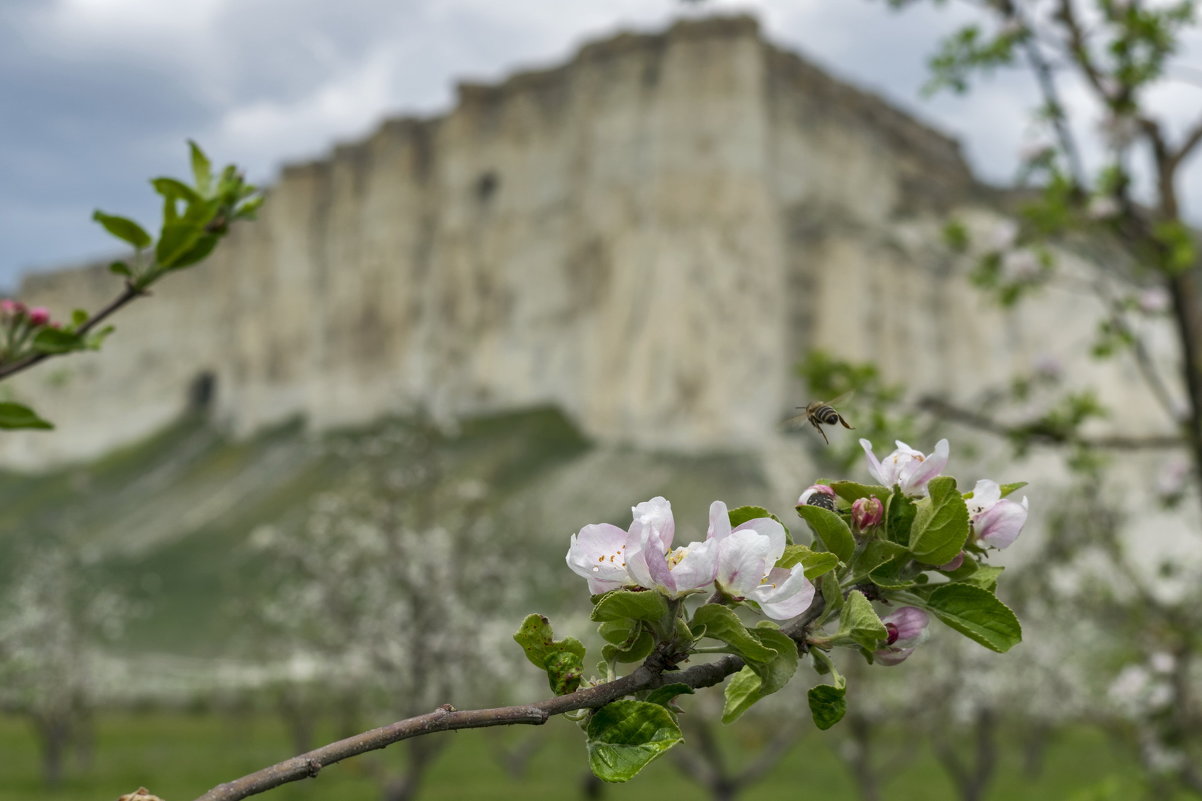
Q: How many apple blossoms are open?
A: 5